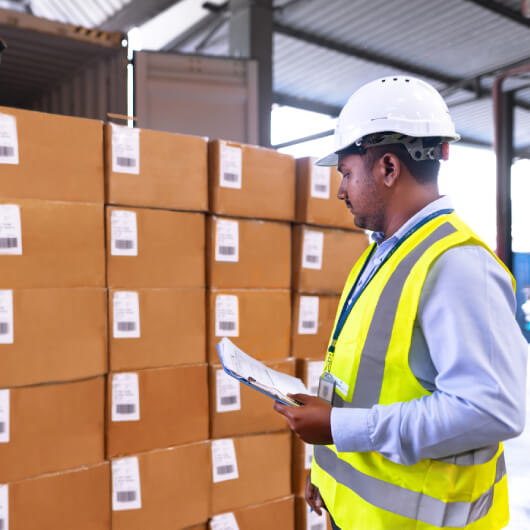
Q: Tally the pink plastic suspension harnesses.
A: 0